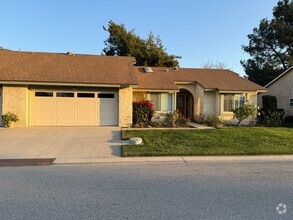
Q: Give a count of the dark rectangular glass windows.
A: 4